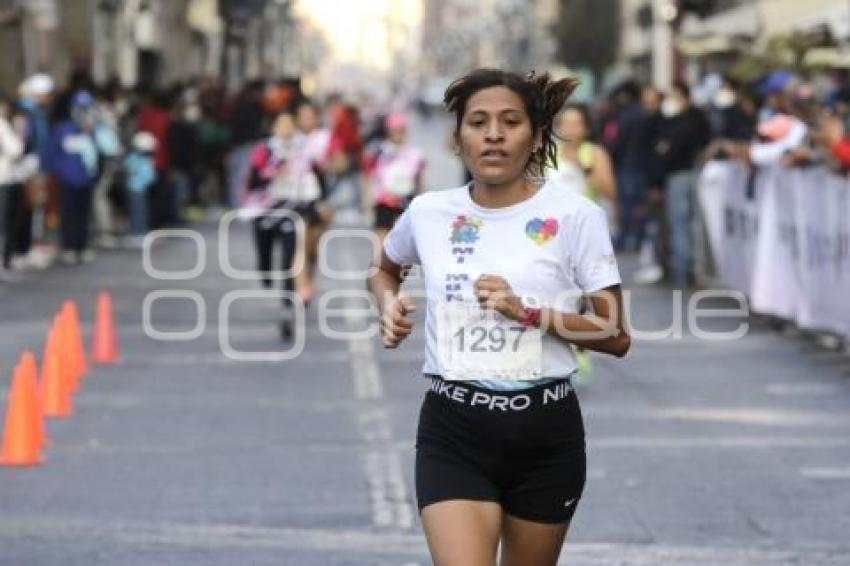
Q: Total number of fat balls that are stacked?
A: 0